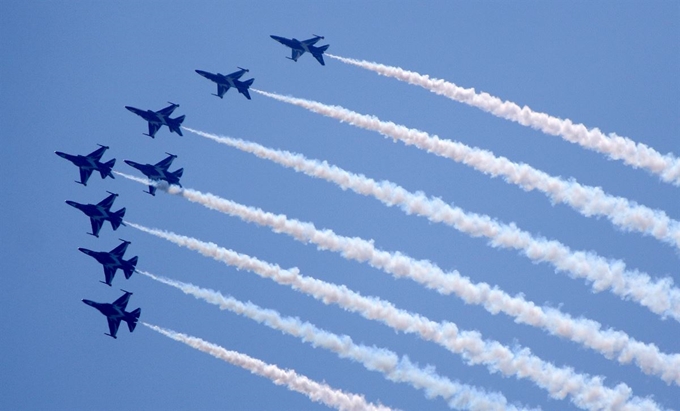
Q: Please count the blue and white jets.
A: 8